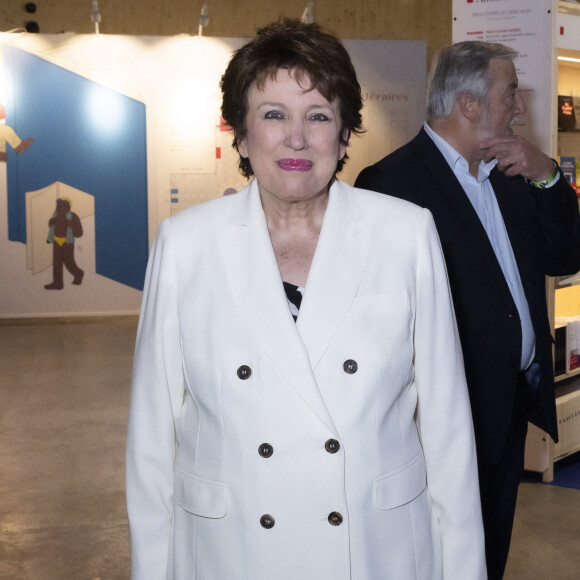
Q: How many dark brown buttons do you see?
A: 6